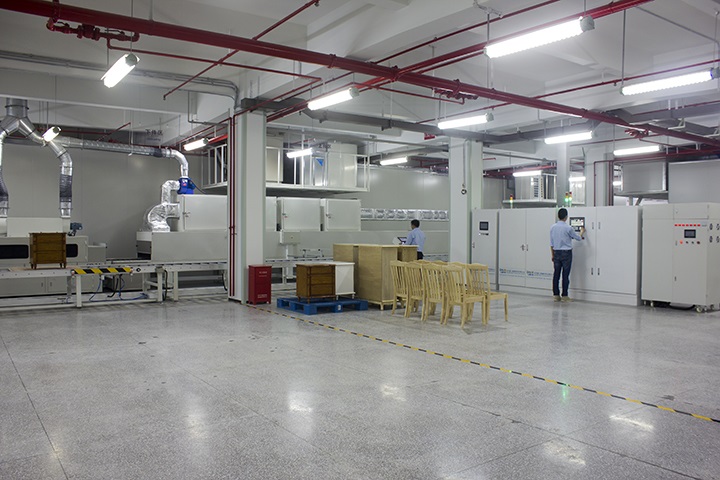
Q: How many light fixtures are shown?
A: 12